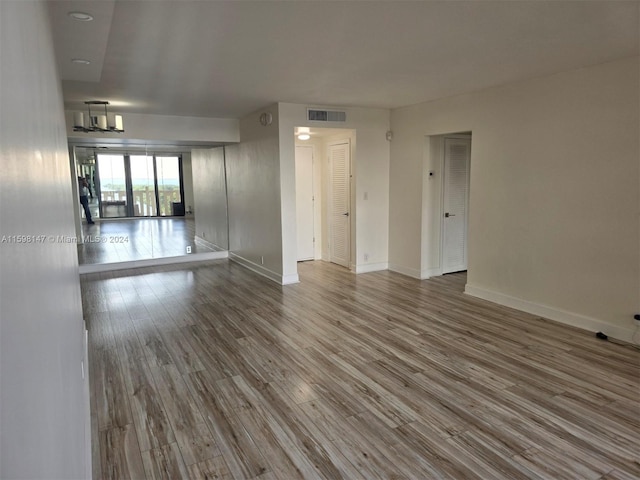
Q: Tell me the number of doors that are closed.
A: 3